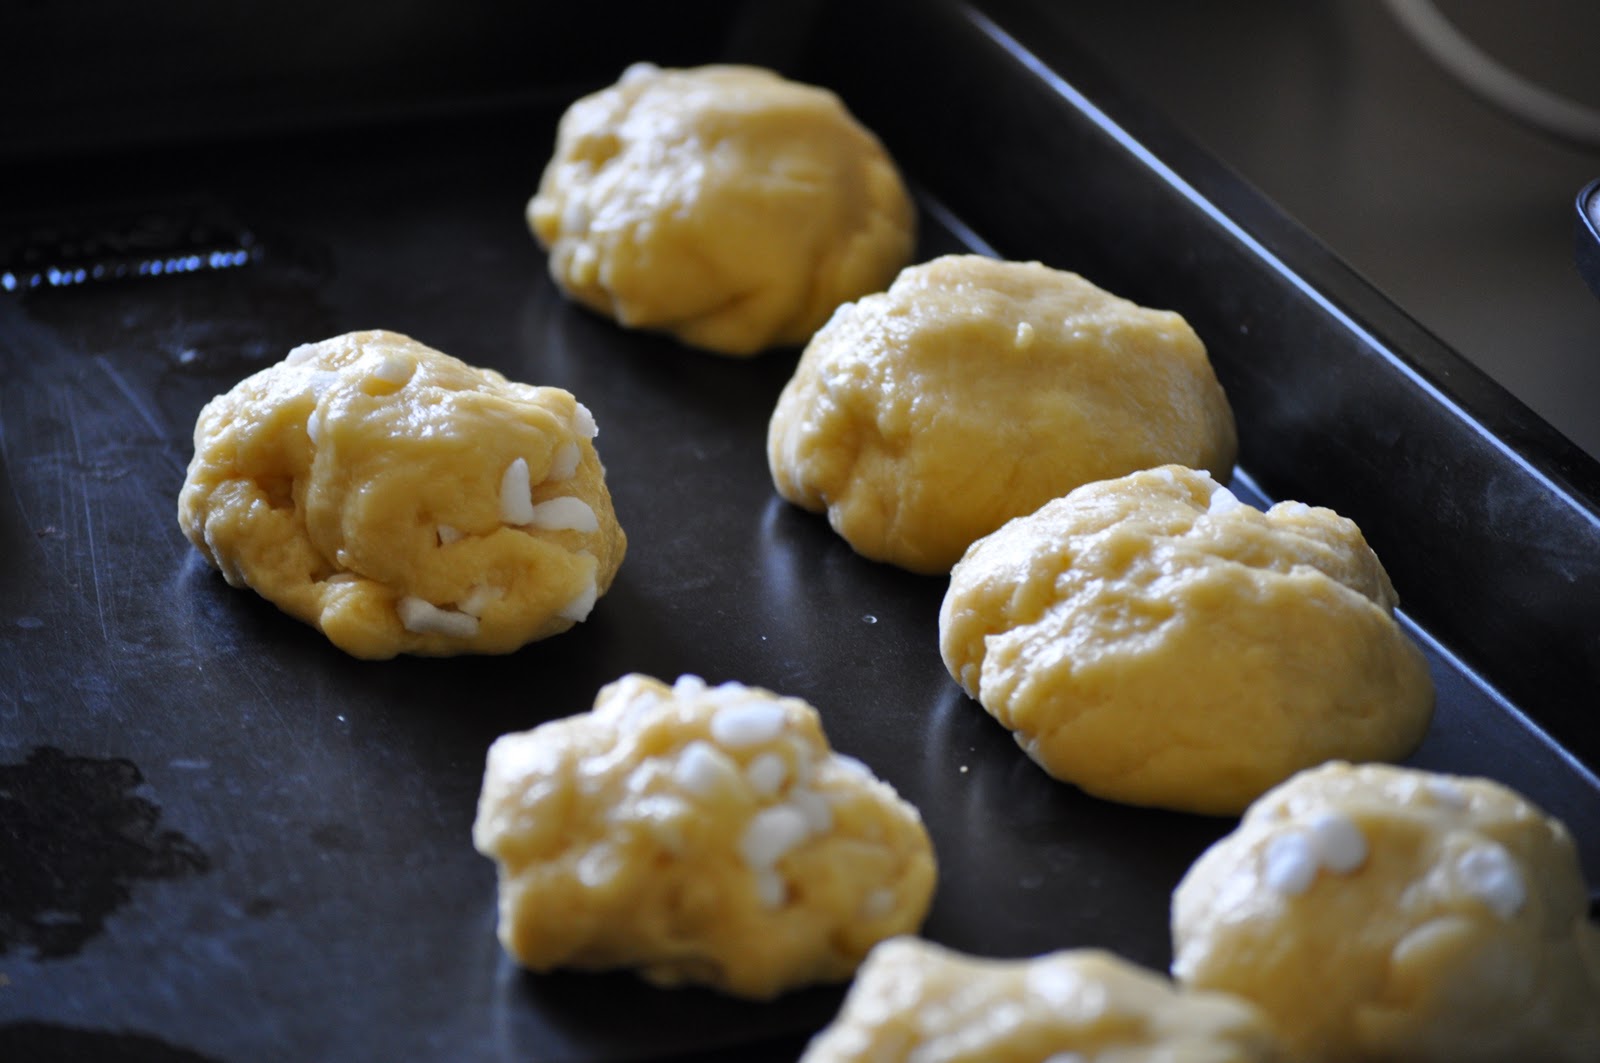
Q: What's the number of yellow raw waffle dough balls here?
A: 7